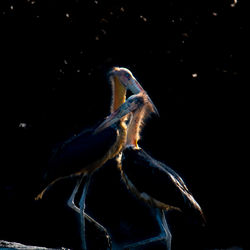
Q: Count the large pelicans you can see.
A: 2